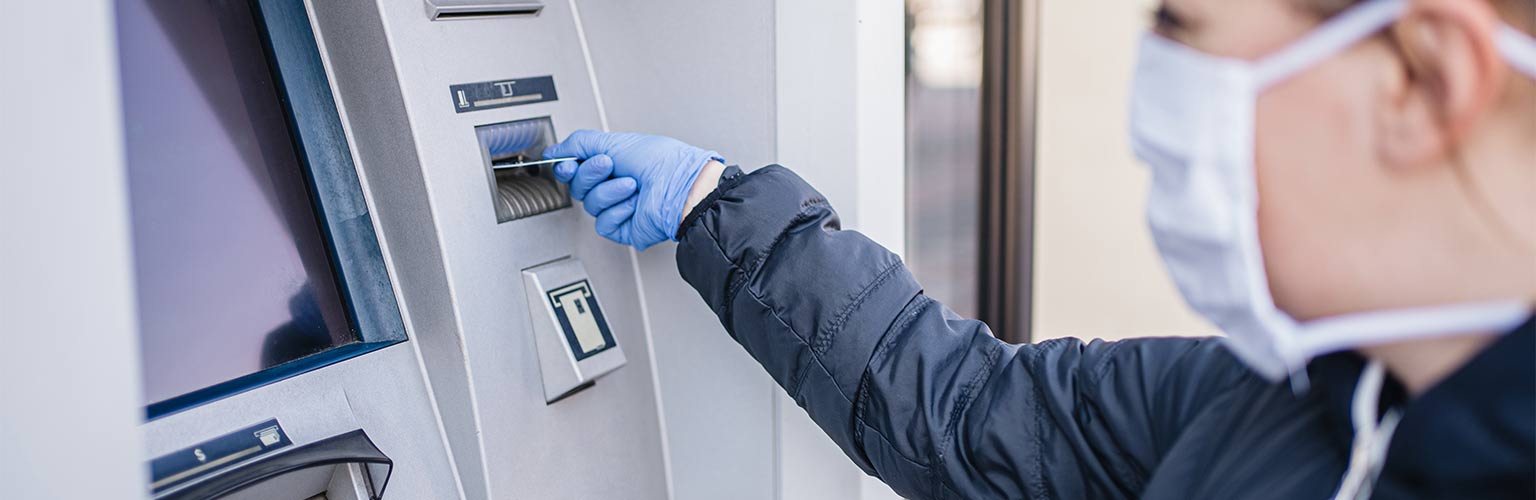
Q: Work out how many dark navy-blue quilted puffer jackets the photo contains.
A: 1